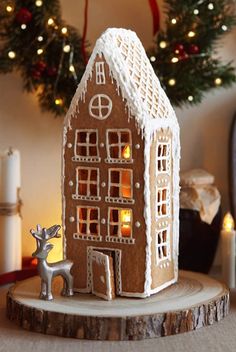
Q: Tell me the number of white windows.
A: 11